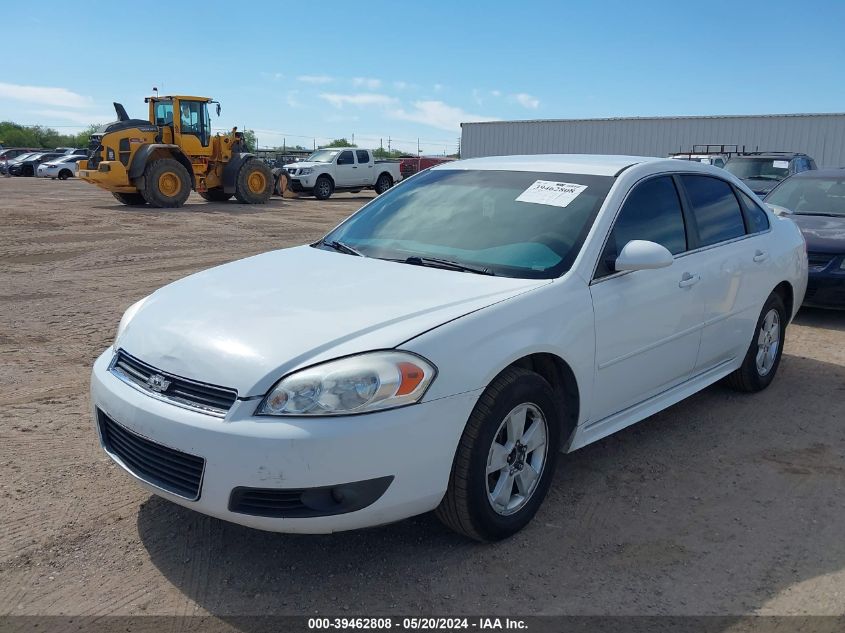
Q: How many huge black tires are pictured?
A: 4